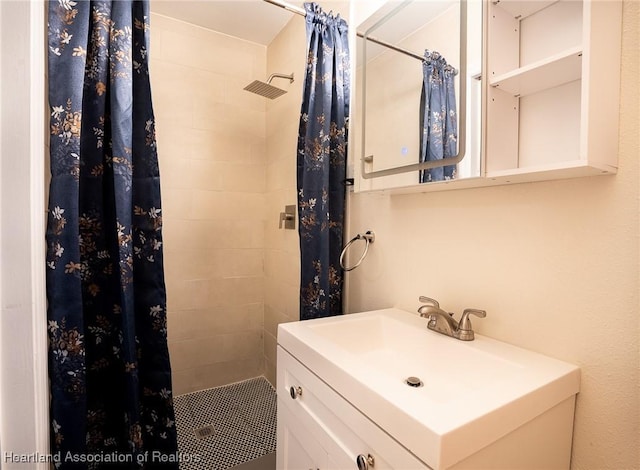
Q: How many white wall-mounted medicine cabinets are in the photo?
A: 1